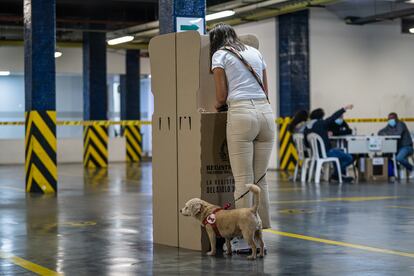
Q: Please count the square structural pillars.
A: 5